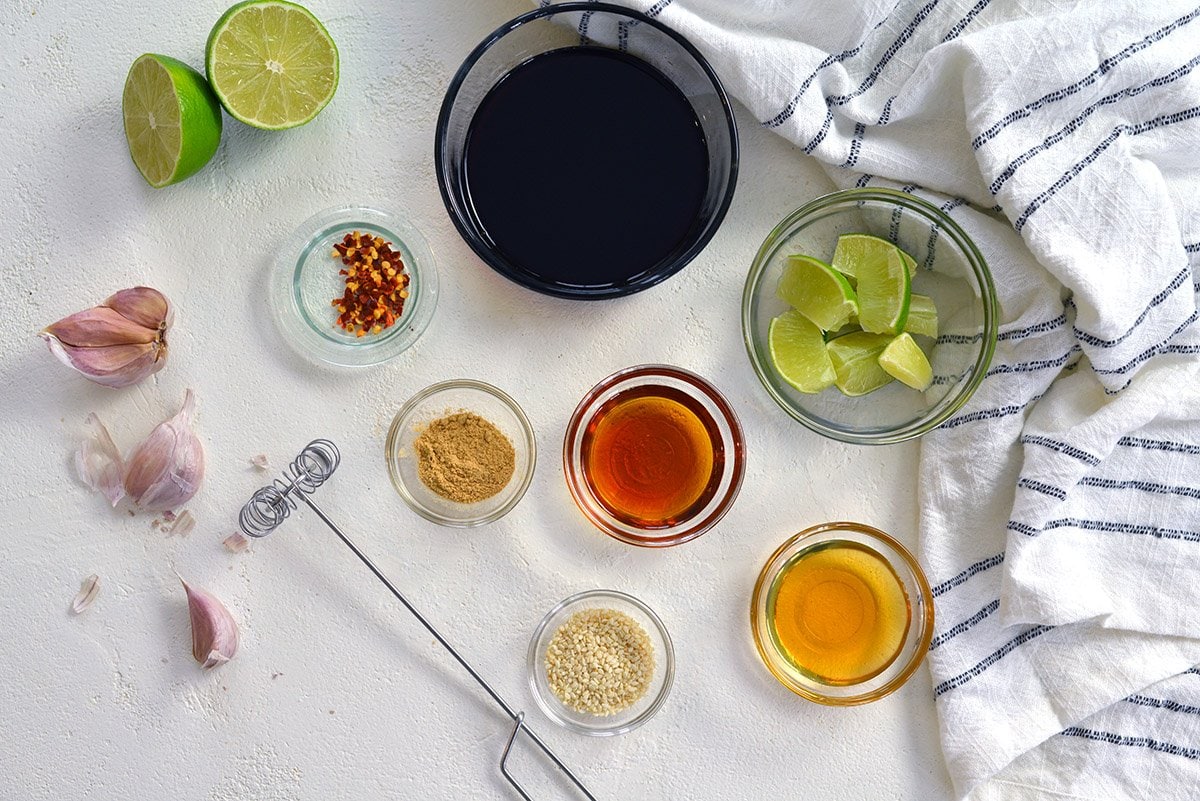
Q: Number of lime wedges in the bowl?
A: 7